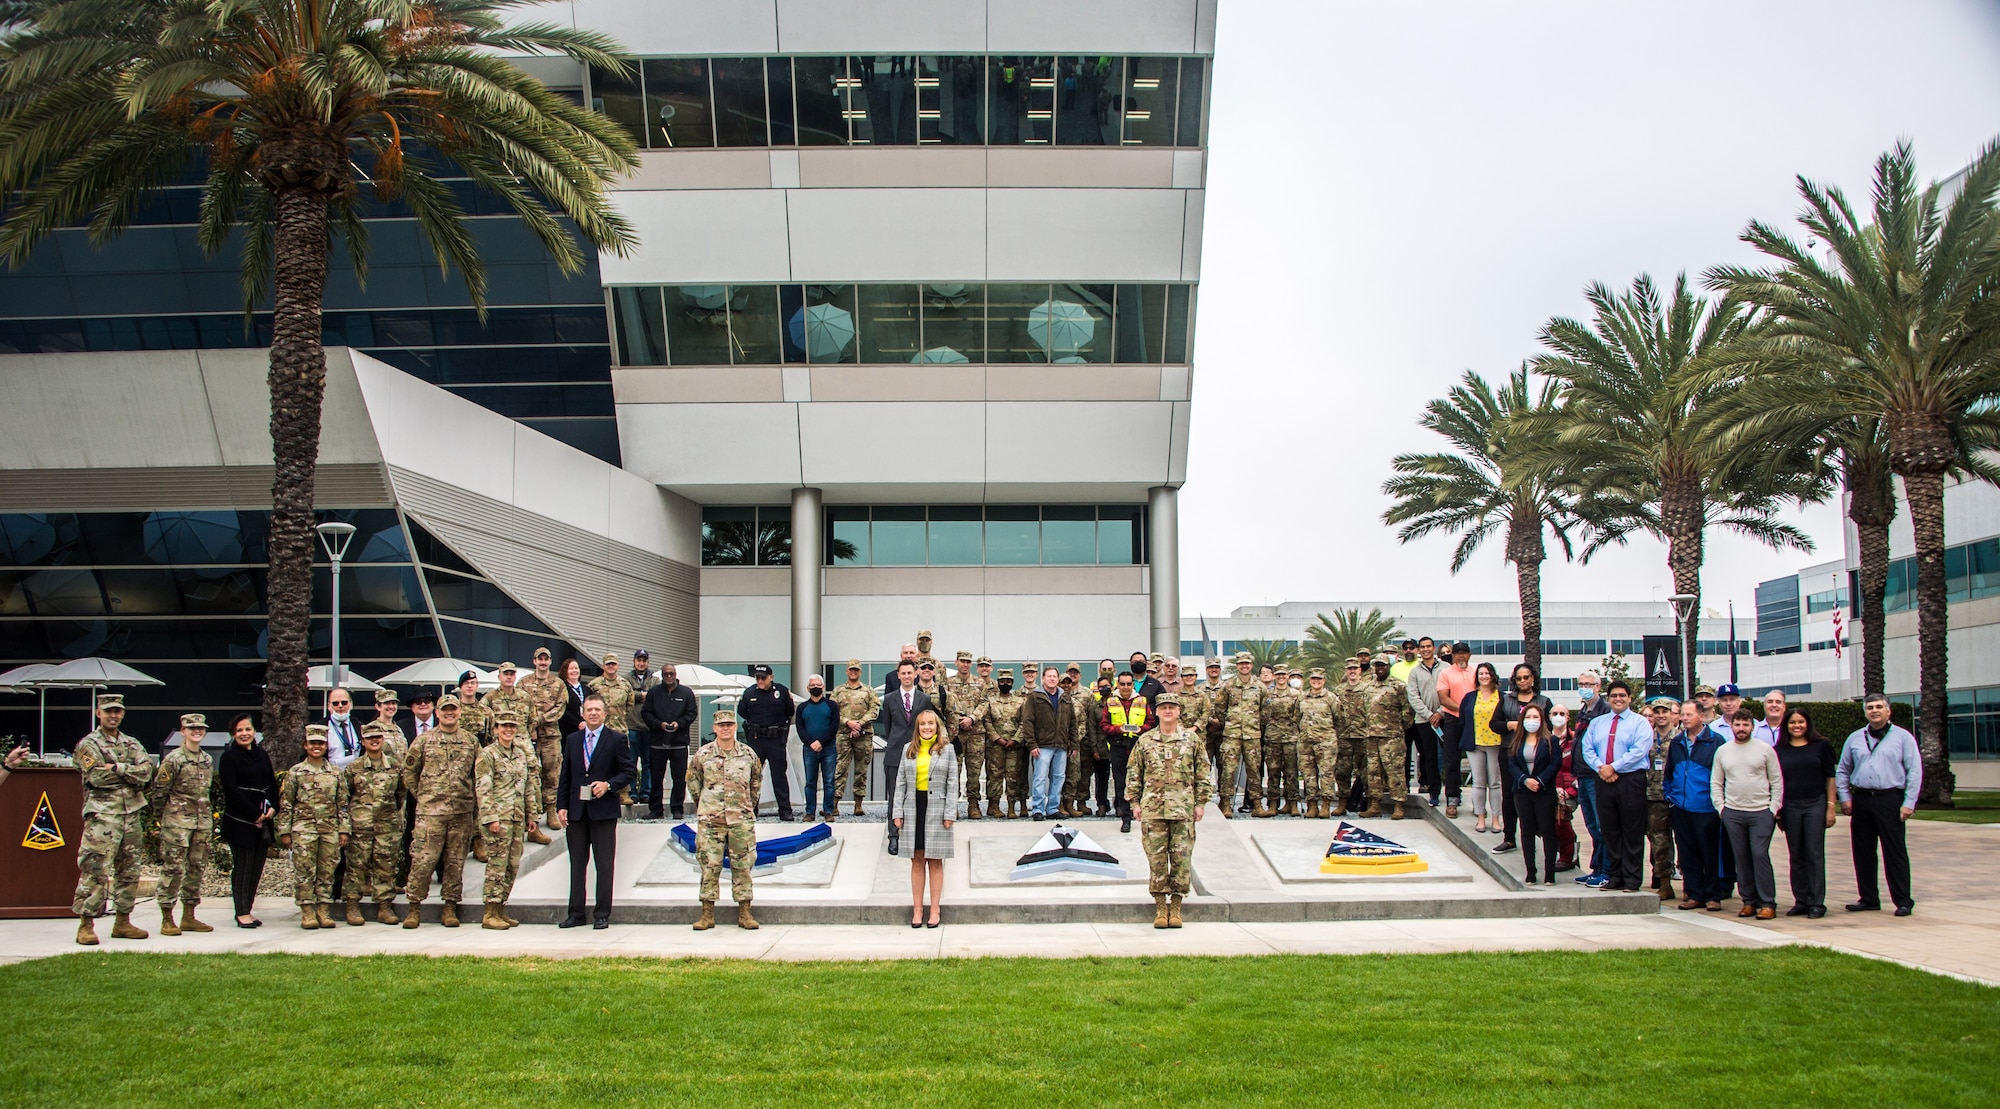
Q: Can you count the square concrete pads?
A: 3